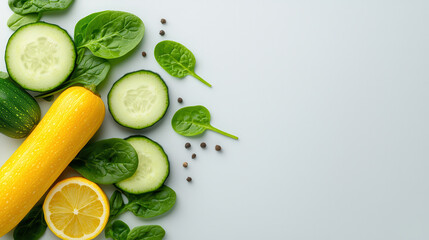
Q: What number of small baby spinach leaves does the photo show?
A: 2